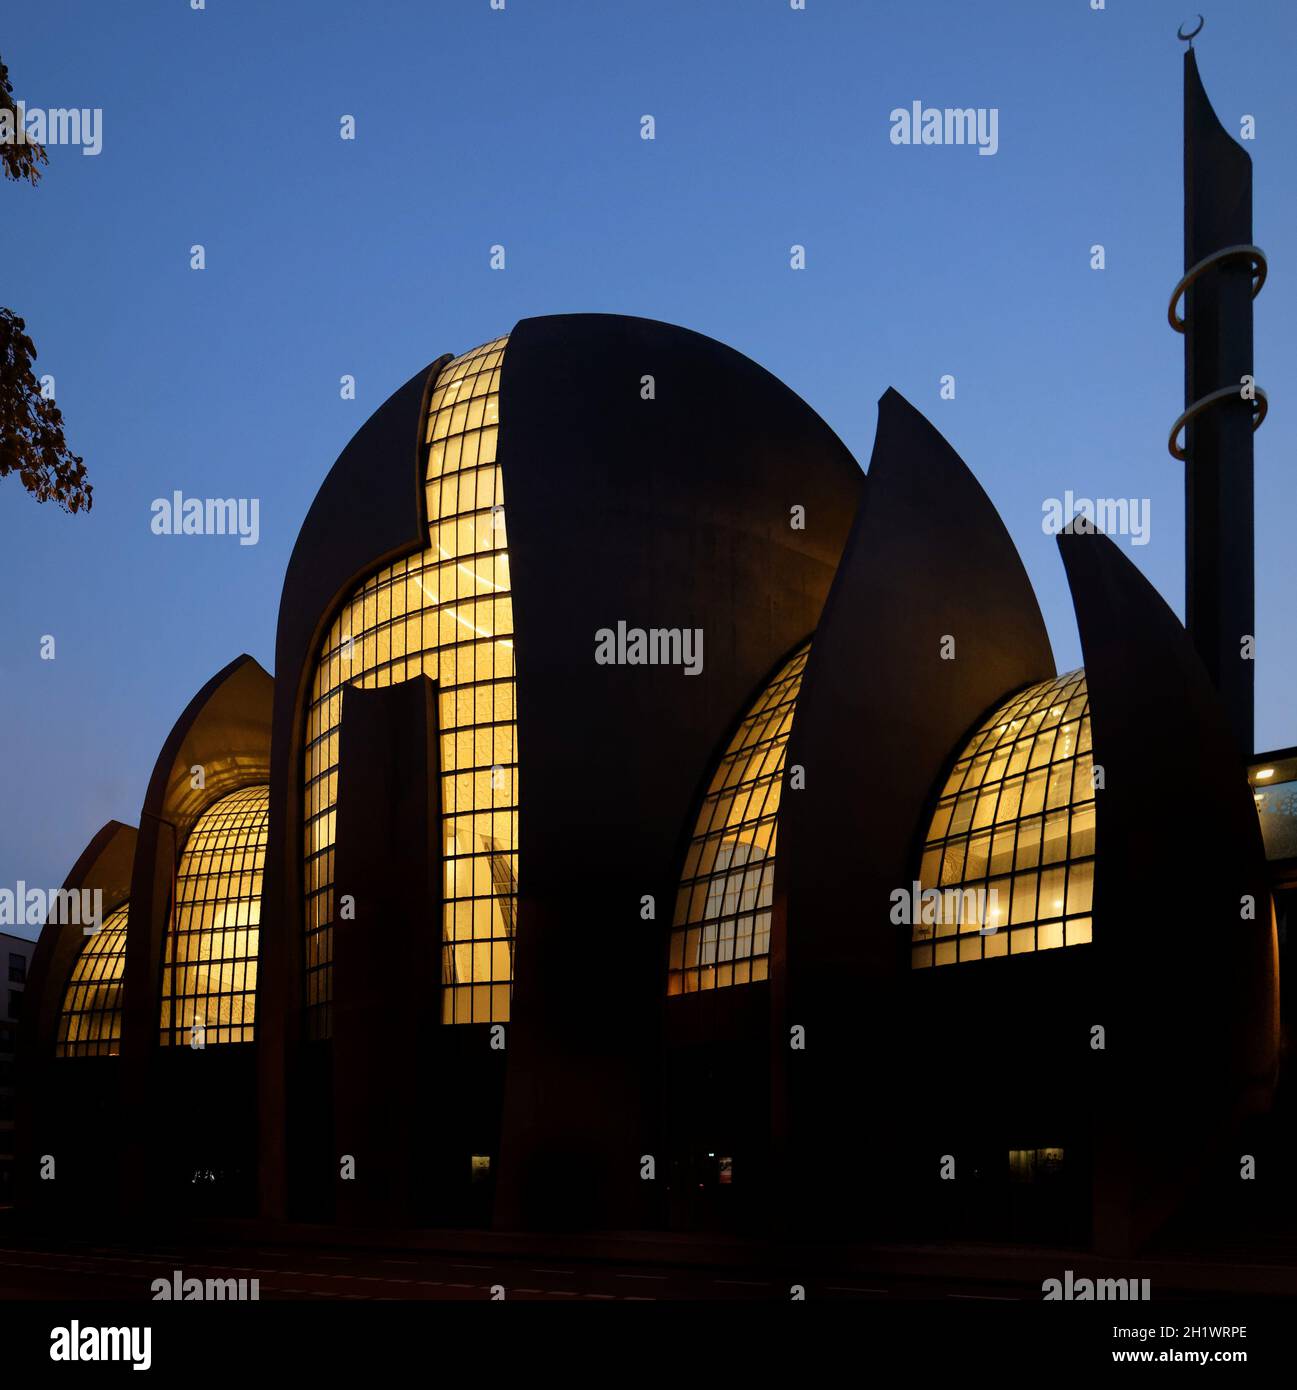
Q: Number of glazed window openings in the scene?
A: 5